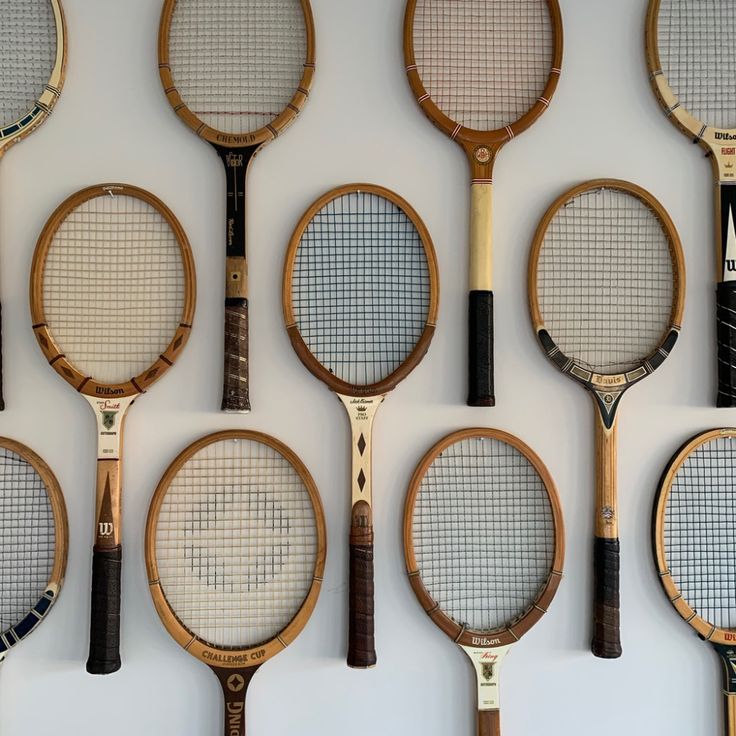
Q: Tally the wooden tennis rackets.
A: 11